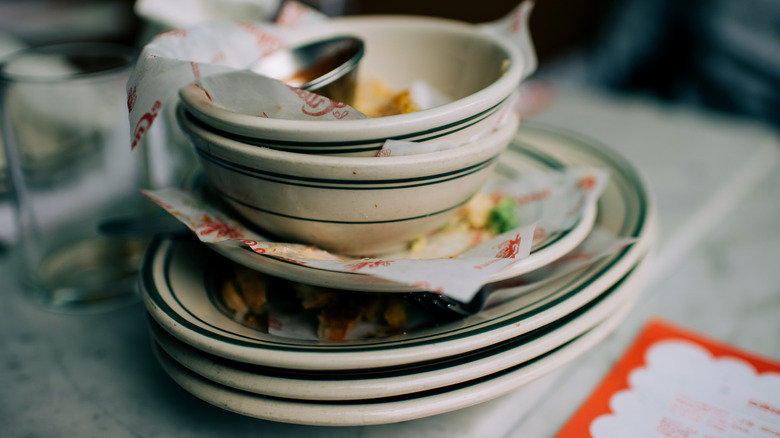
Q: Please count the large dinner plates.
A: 3